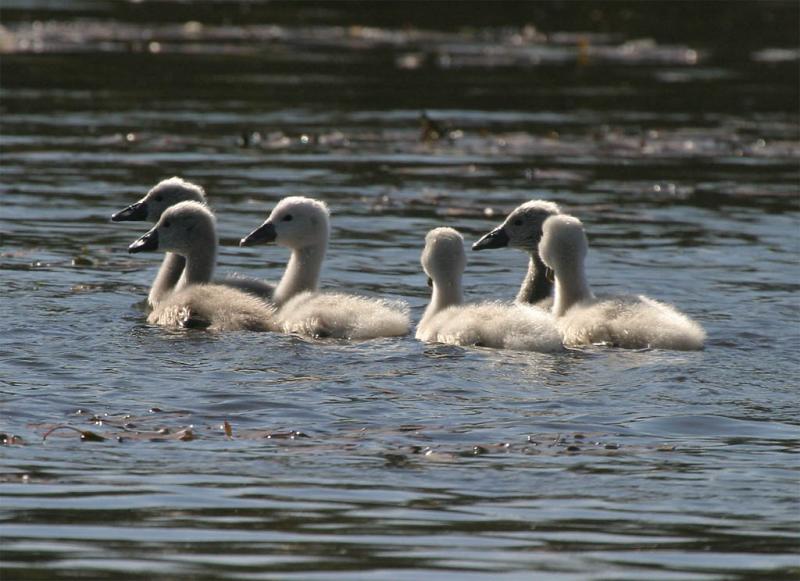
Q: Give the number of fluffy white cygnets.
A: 6